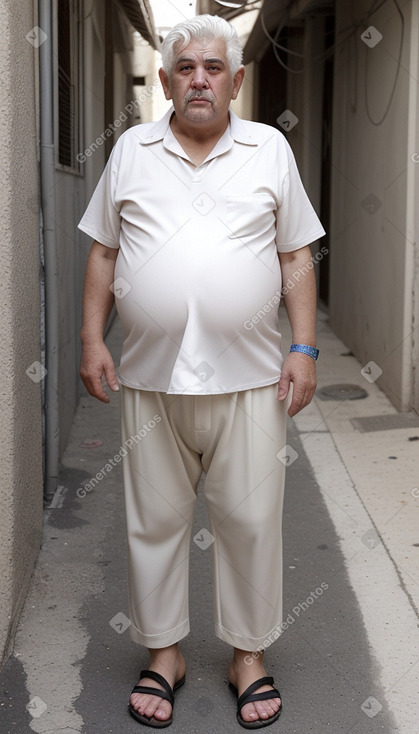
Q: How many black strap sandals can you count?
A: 2